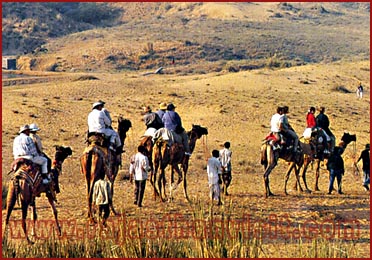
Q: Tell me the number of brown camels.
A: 6